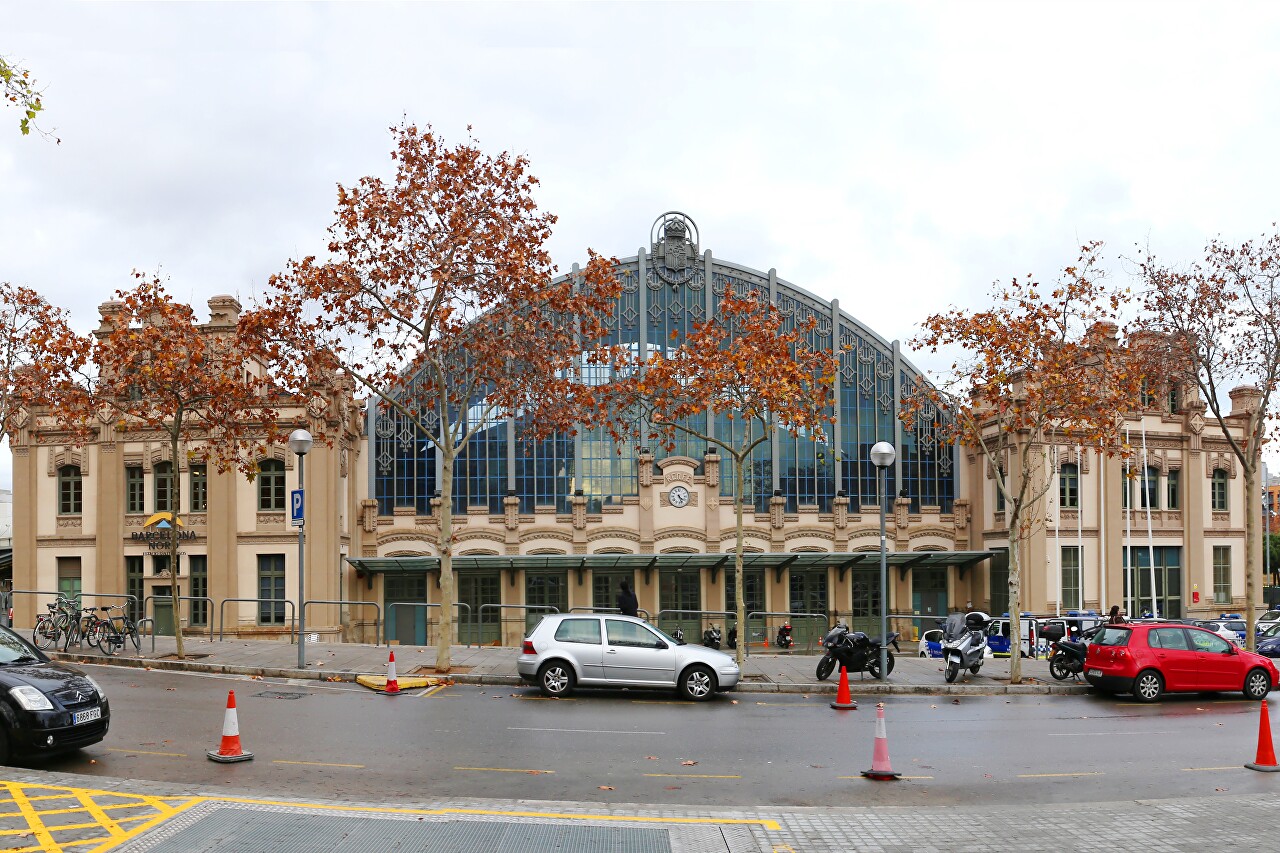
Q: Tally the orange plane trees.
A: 6